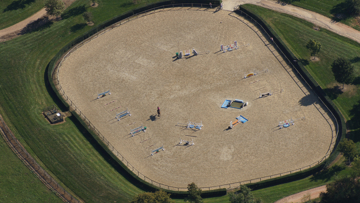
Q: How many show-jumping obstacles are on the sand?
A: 13